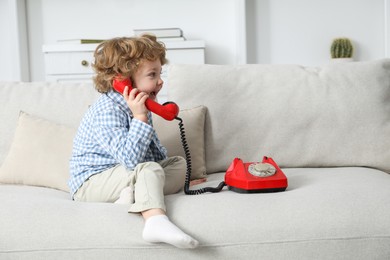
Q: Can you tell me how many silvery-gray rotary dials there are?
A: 1